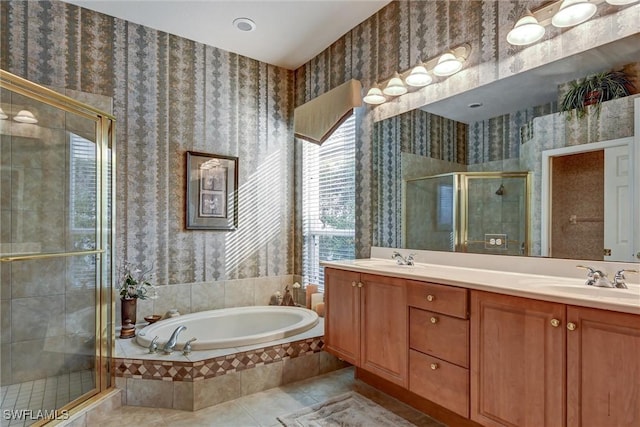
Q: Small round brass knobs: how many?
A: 7